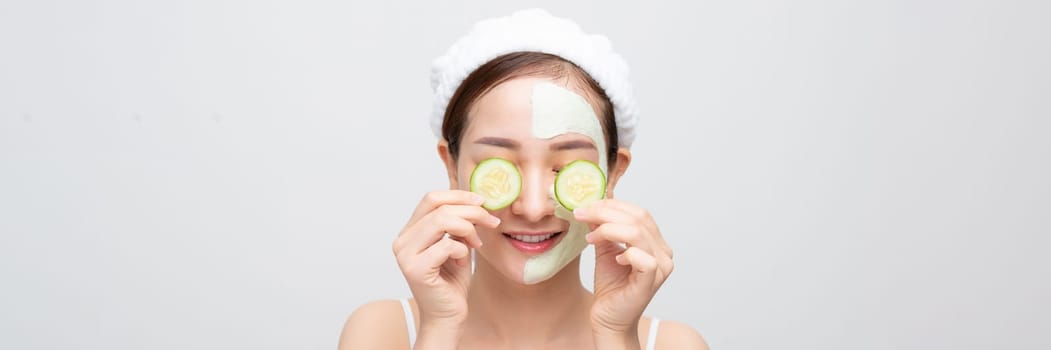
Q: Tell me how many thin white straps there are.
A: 2